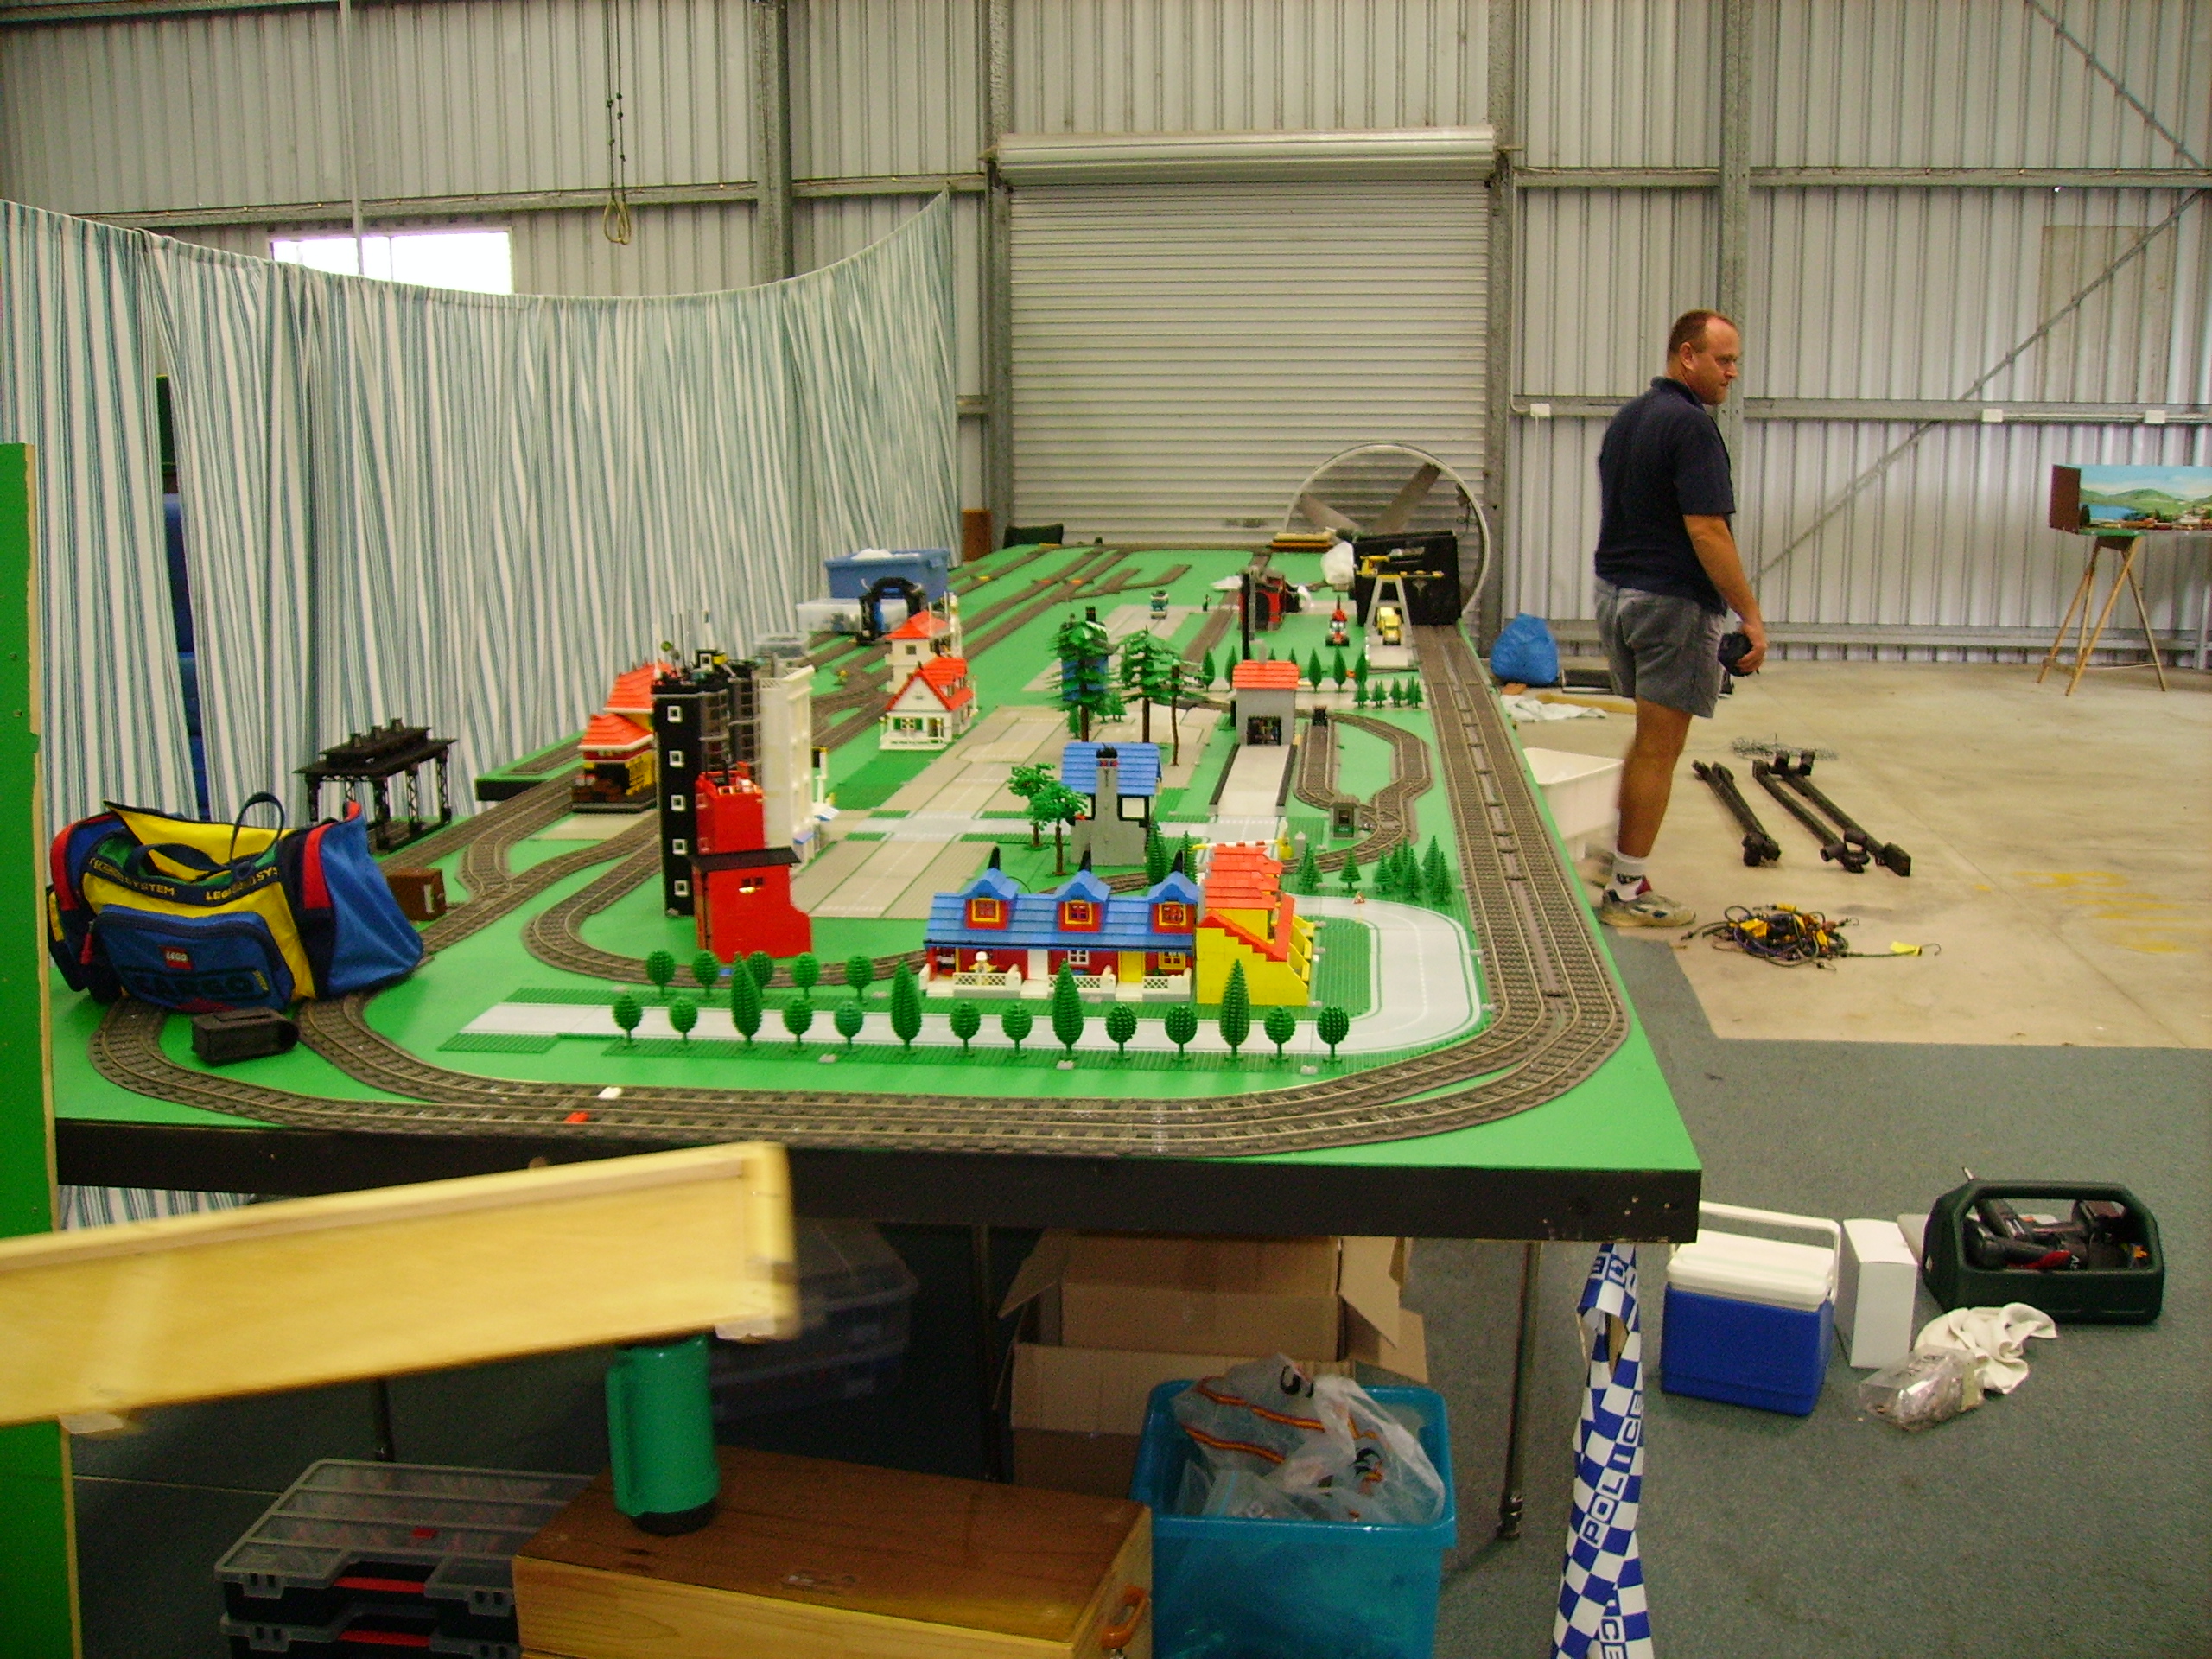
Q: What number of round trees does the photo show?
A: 15